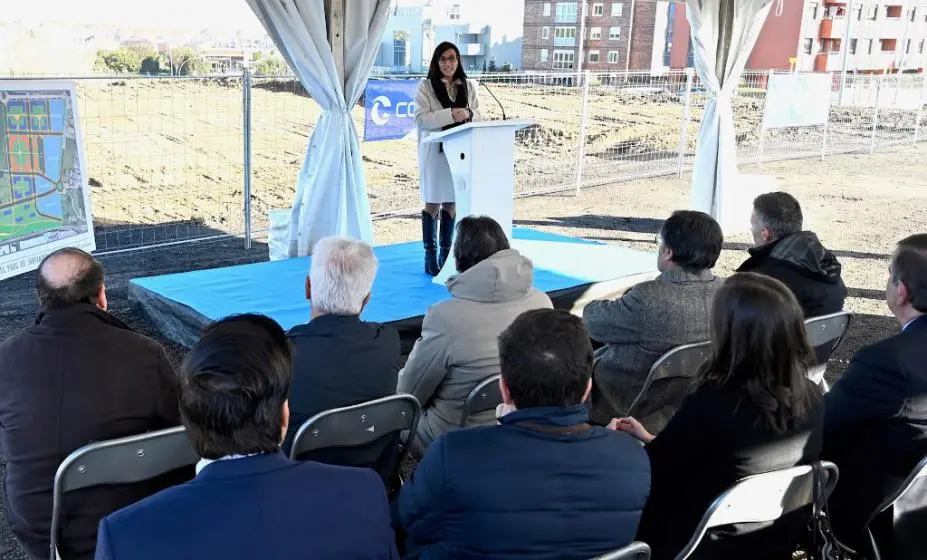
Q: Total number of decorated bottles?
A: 0